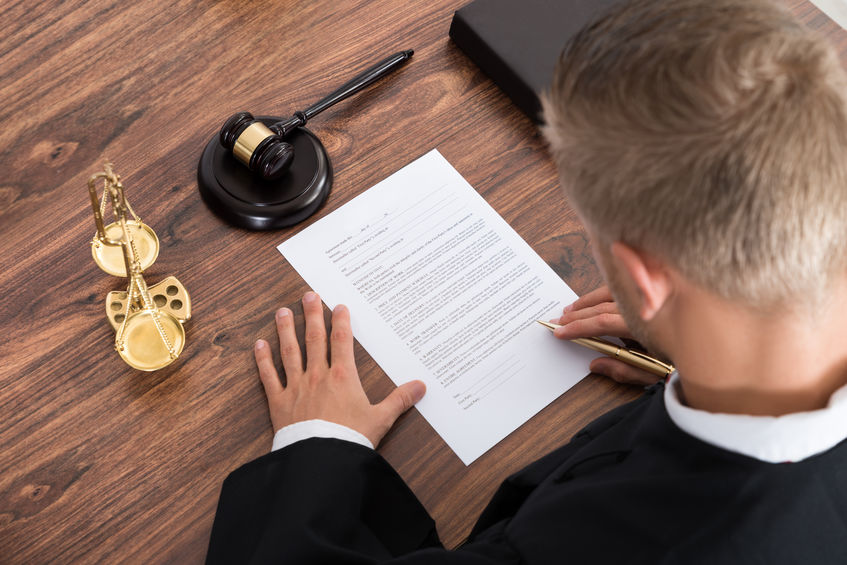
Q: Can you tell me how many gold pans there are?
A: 2